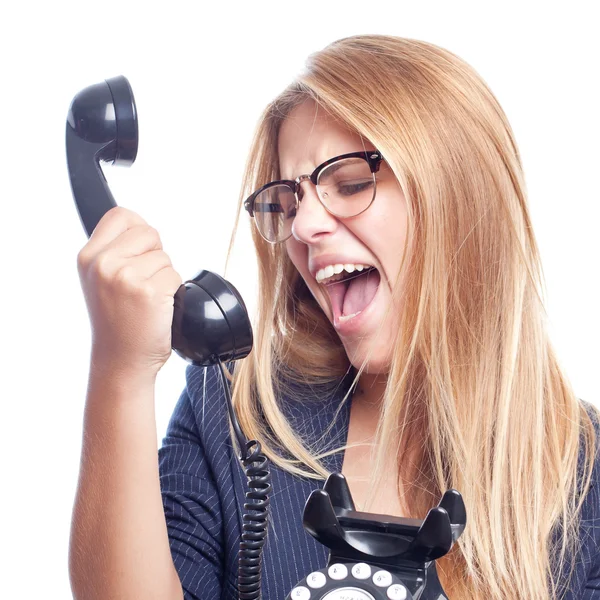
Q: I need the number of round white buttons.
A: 6